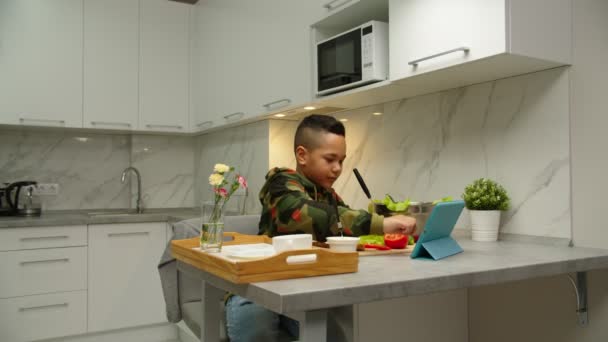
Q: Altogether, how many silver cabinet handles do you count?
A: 12